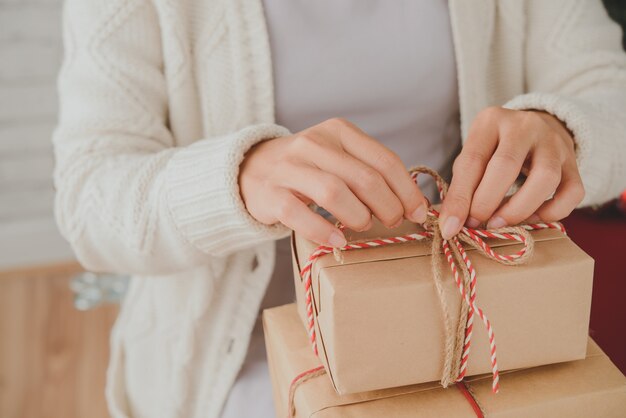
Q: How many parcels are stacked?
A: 2